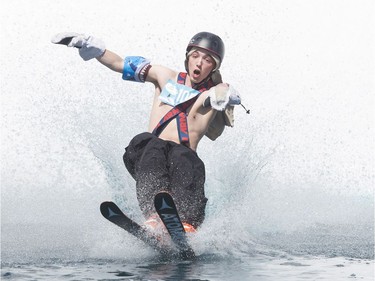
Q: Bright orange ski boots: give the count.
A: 2